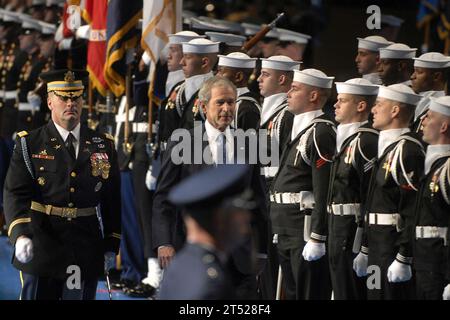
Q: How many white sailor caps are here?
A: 11